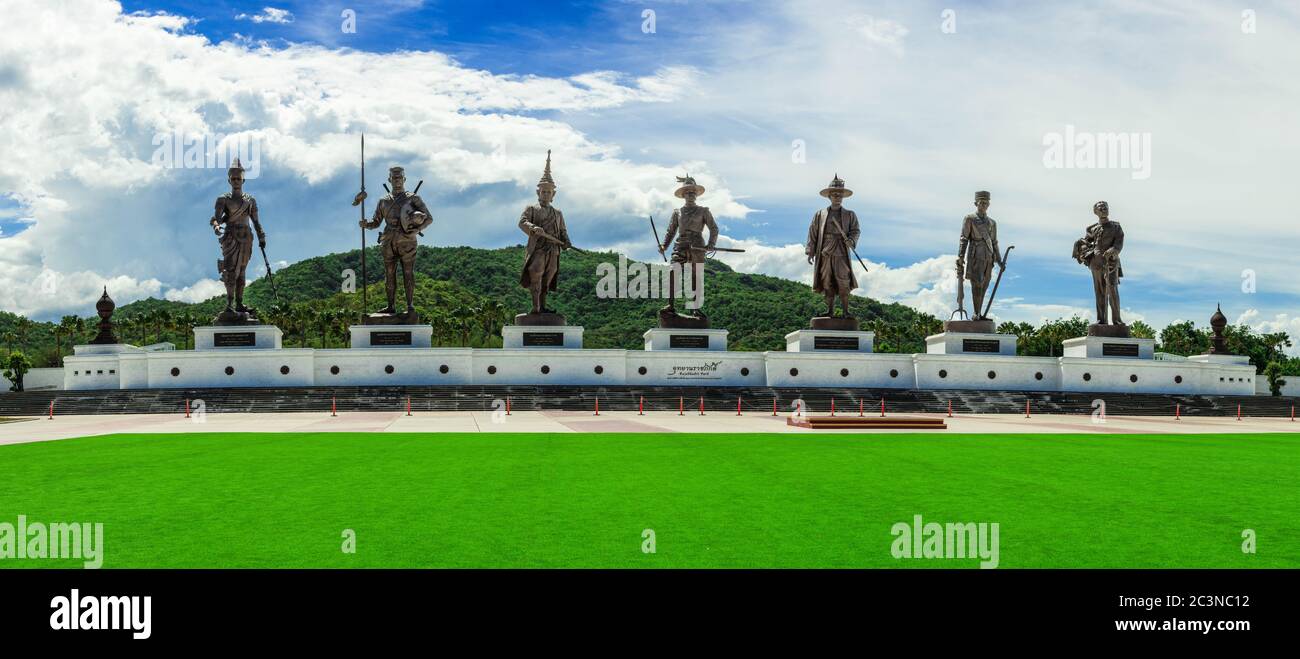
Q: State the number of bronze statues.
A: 7